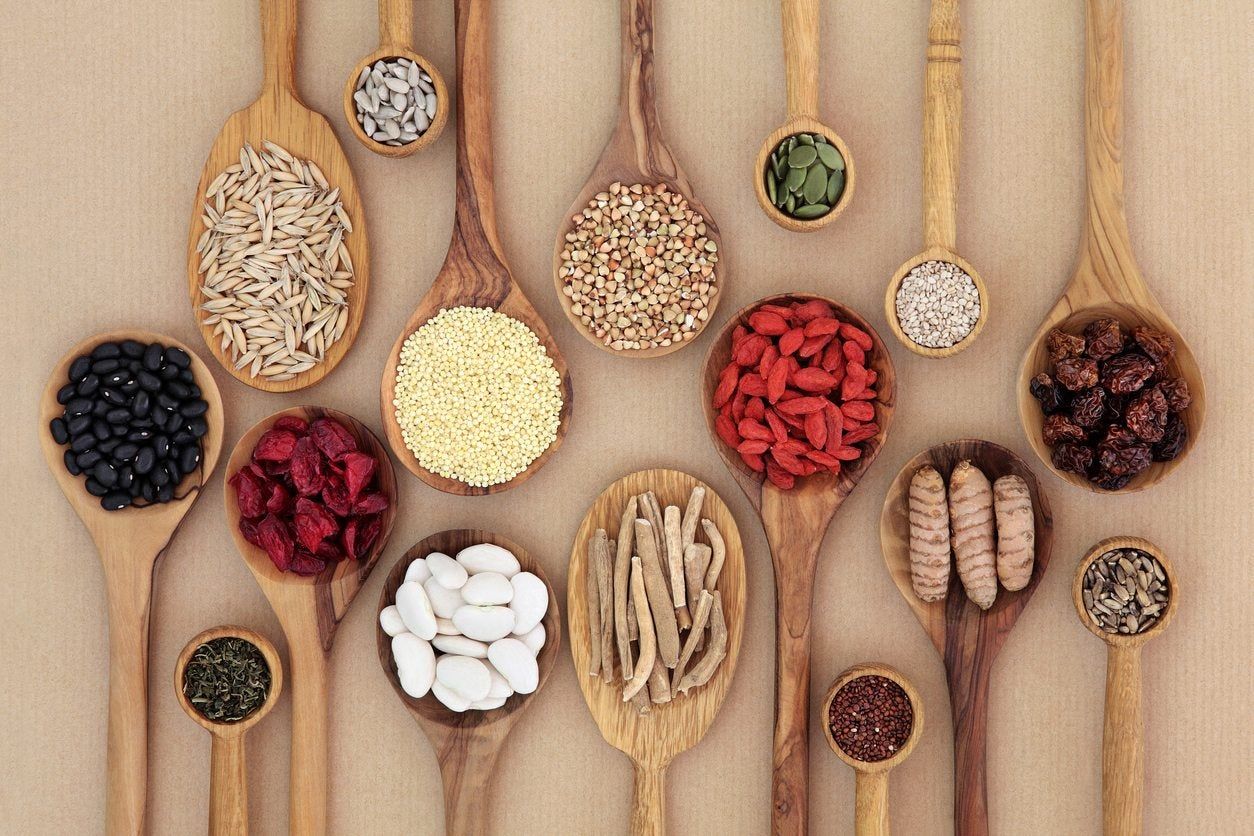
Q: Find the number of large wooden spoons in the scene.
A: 10